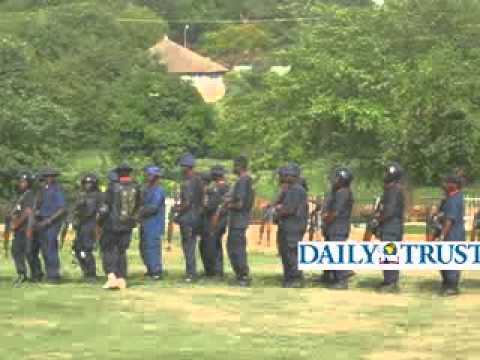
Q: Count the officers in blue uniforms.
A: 2